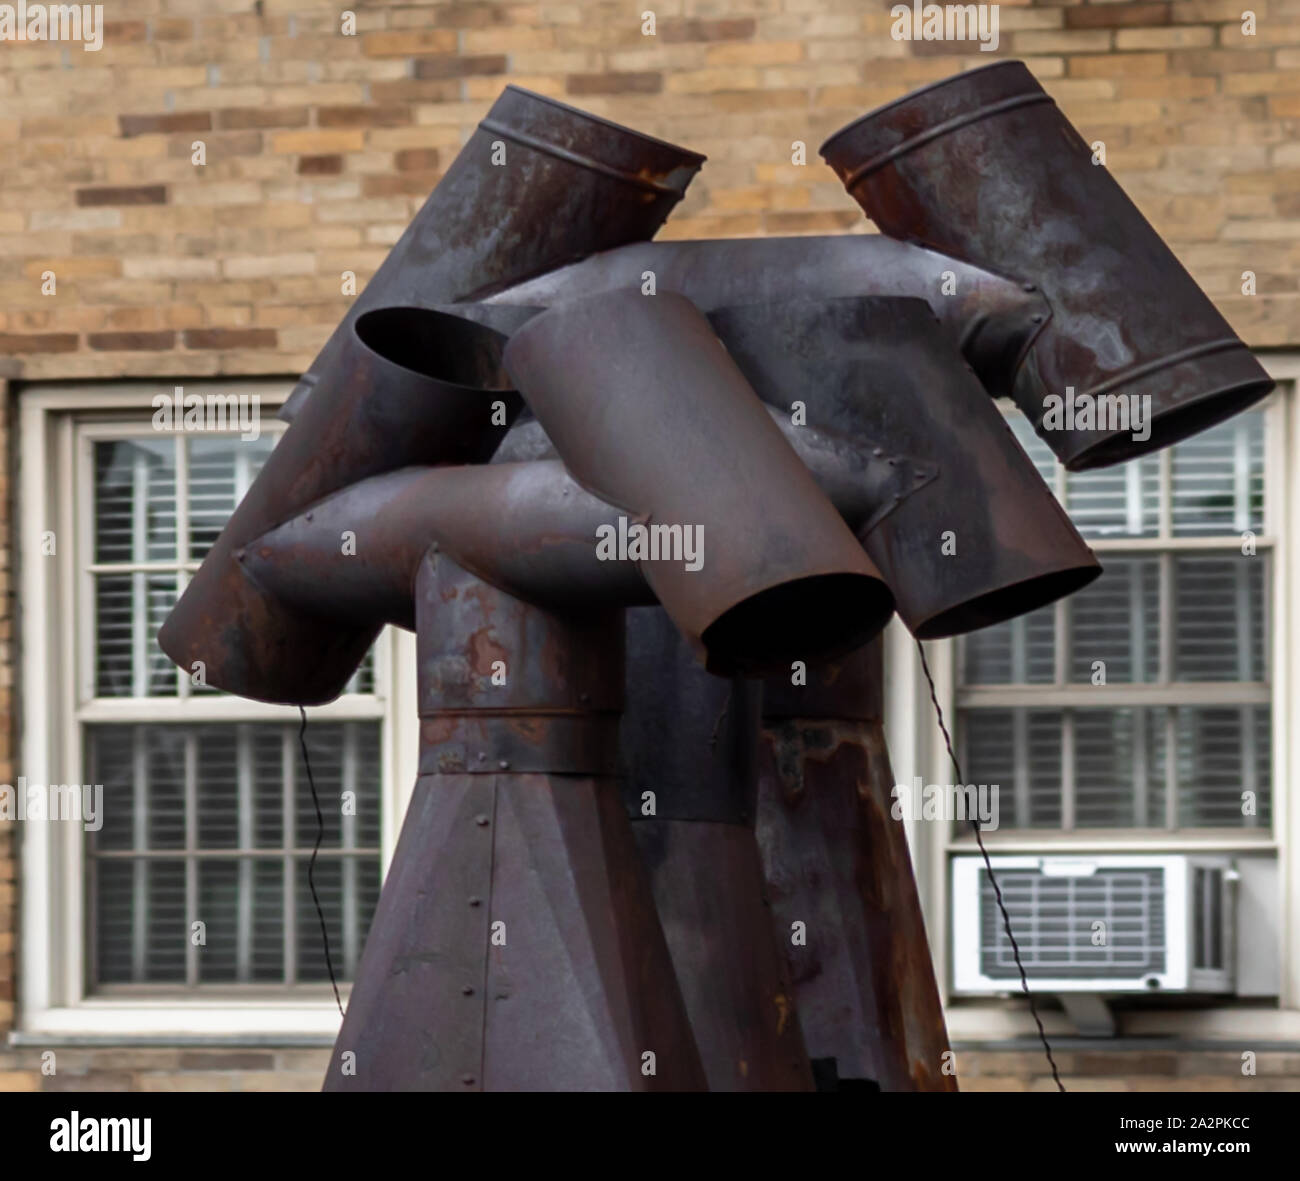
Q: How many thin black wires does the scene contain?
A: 2